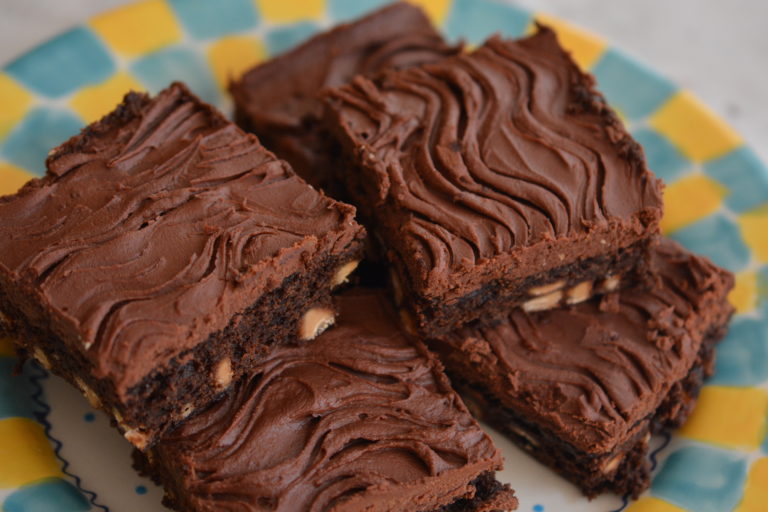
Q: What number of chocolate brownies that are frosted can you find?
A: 5